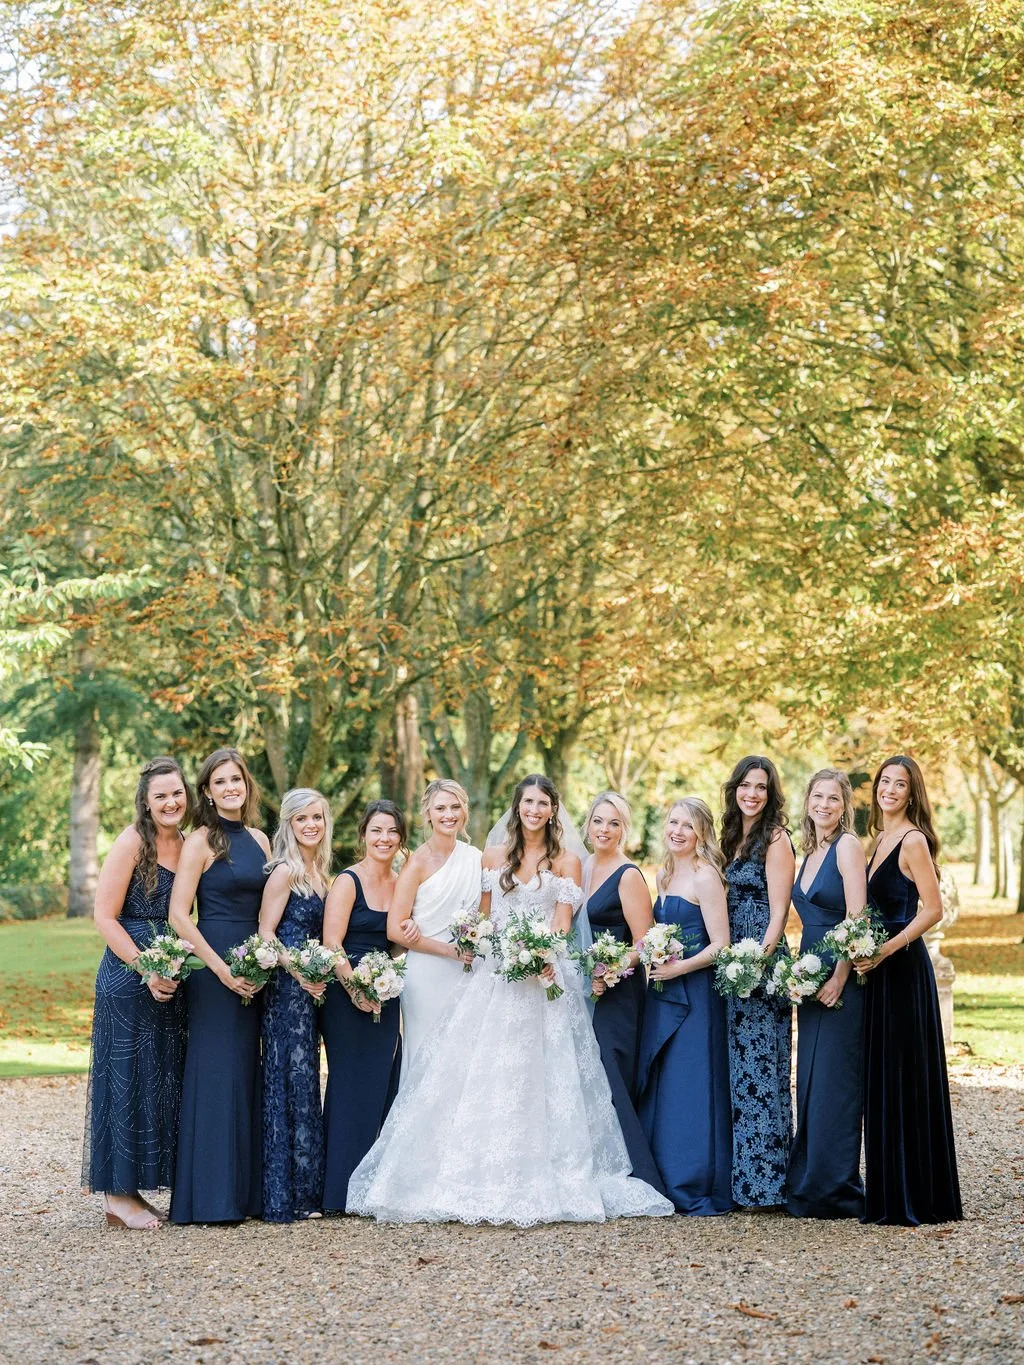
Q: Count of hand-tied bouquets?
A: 11